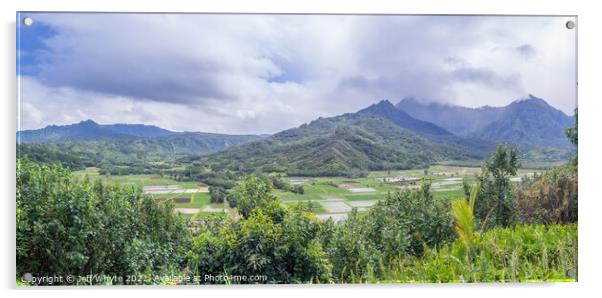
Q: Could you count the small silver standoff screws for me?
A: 4